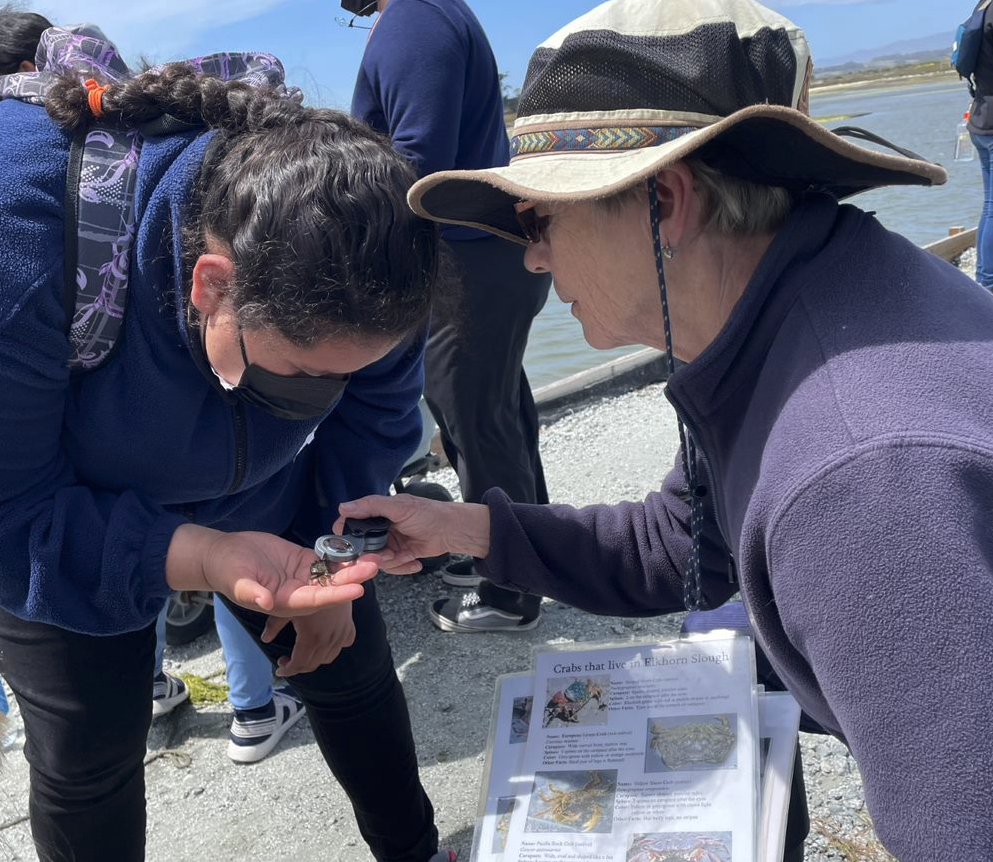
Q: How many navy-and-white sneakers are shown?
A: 2